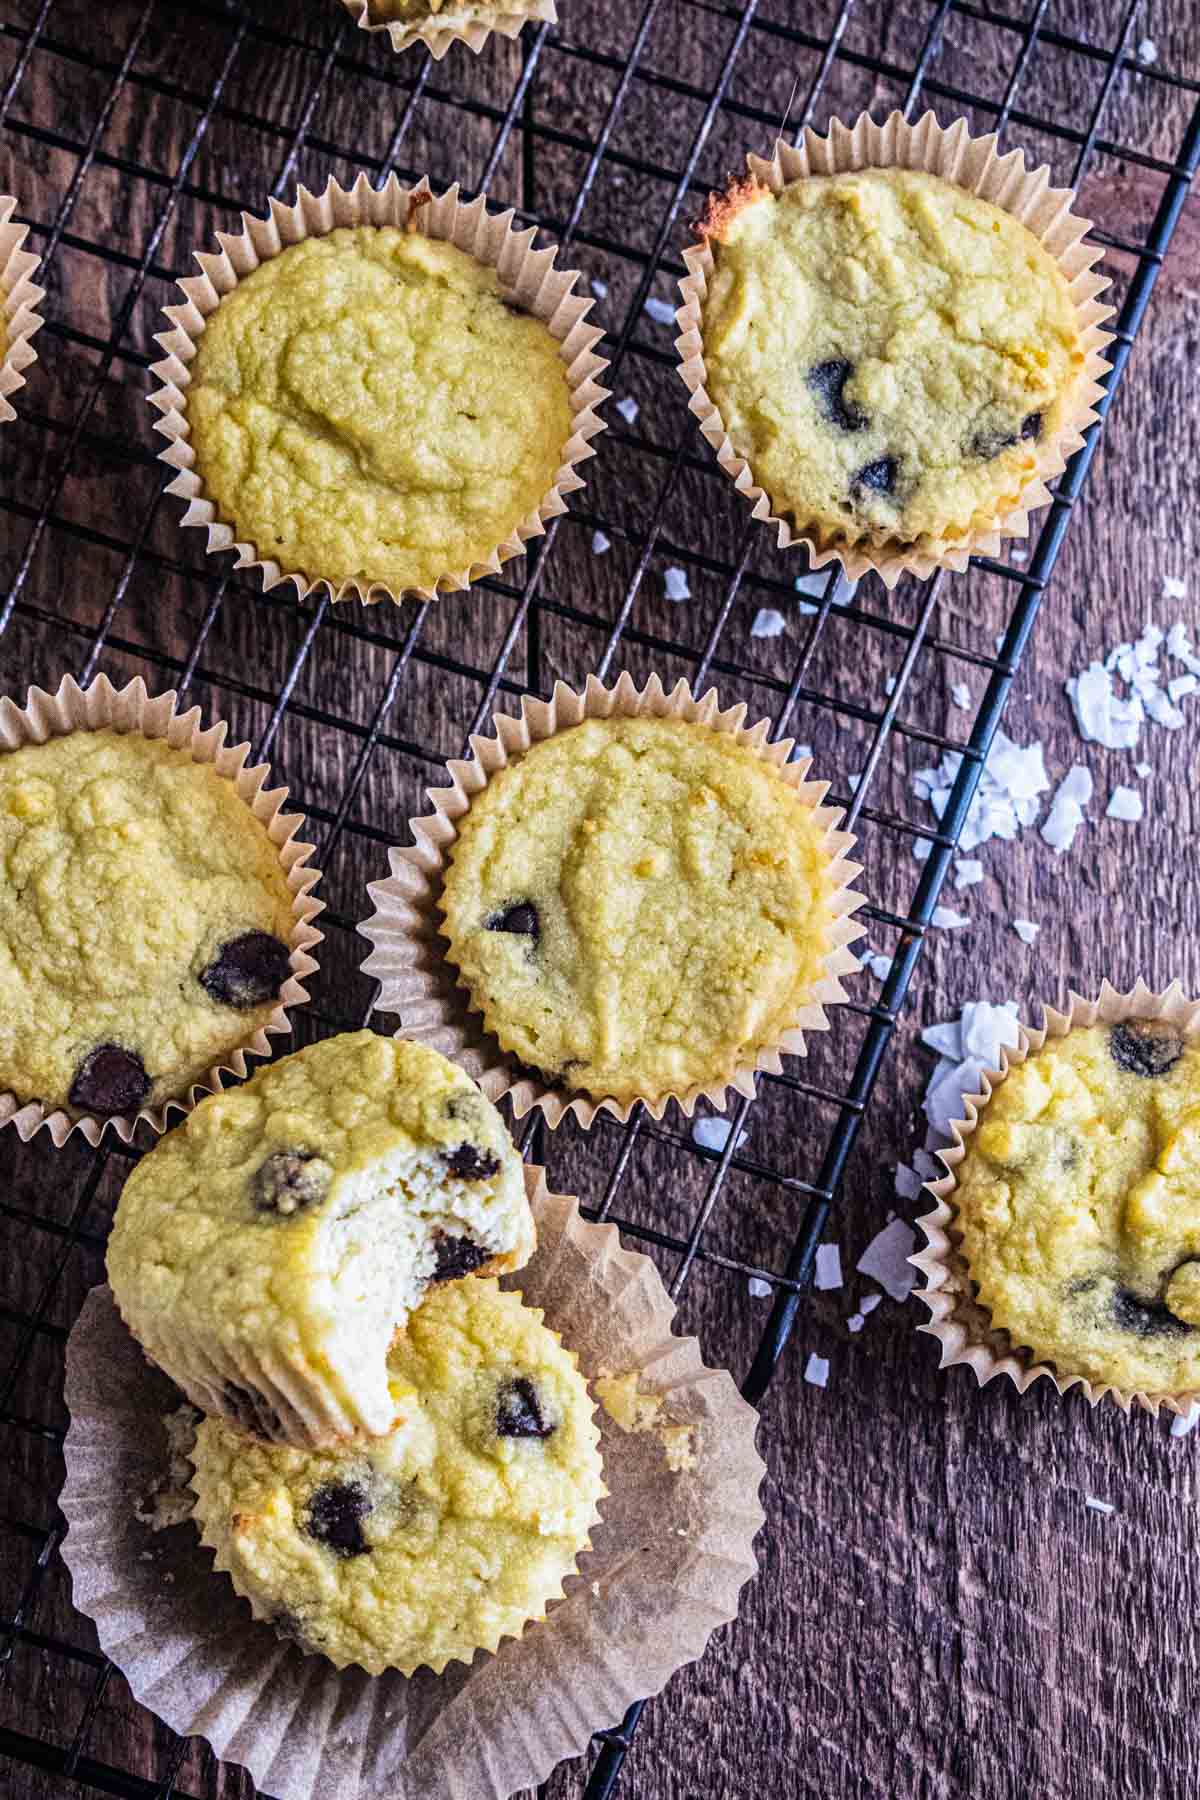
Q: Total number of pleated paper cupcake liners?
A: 8